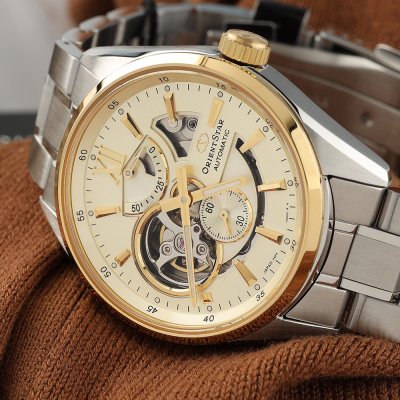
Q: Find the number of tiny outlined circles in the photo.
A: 12